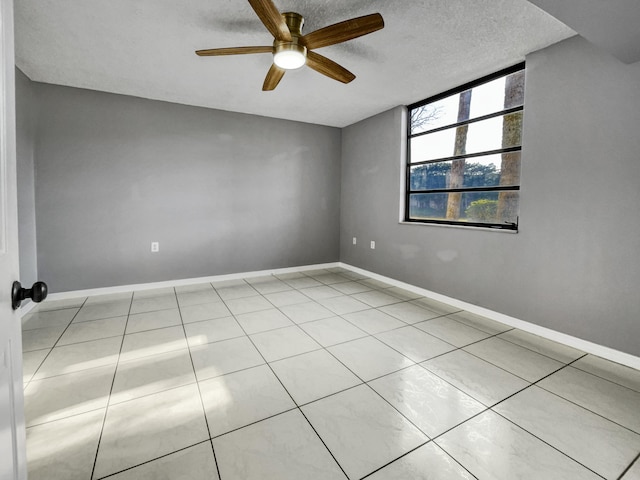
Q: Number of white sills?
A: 1